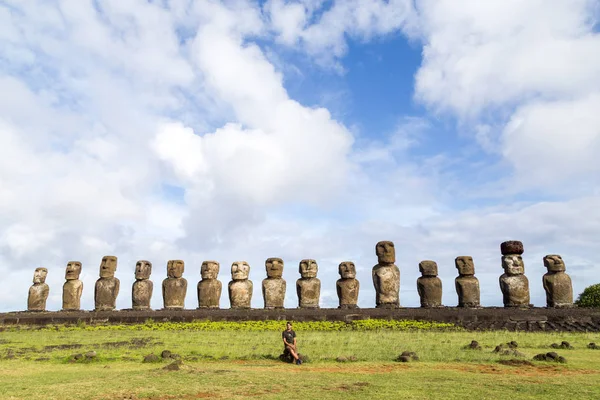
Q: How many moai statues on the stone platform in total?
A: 15